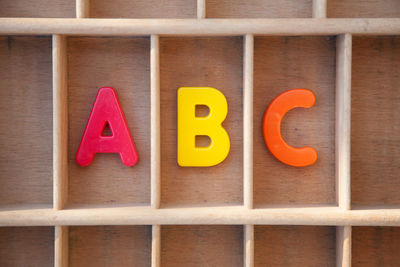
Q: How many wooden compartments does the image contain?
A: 14